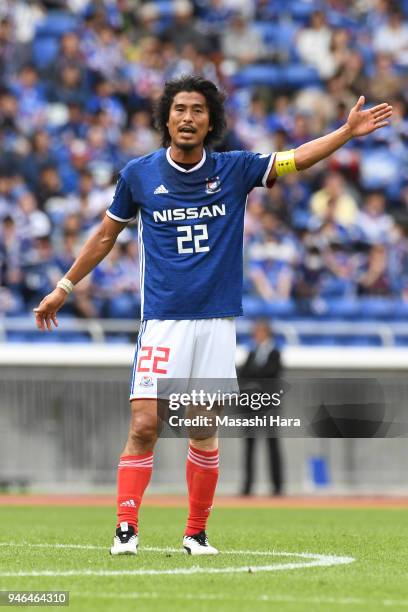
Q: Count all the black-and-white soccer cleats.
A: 2